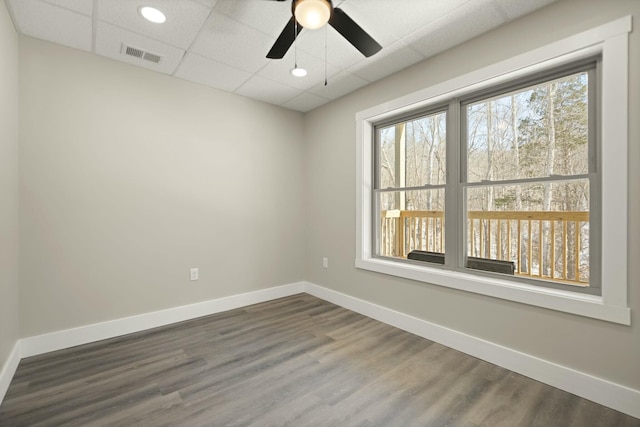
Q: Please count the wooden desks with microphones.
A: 0